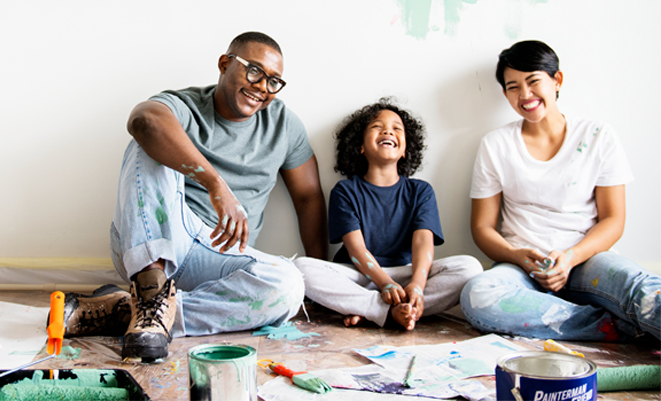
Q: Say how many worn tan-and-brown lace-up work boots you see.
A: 2